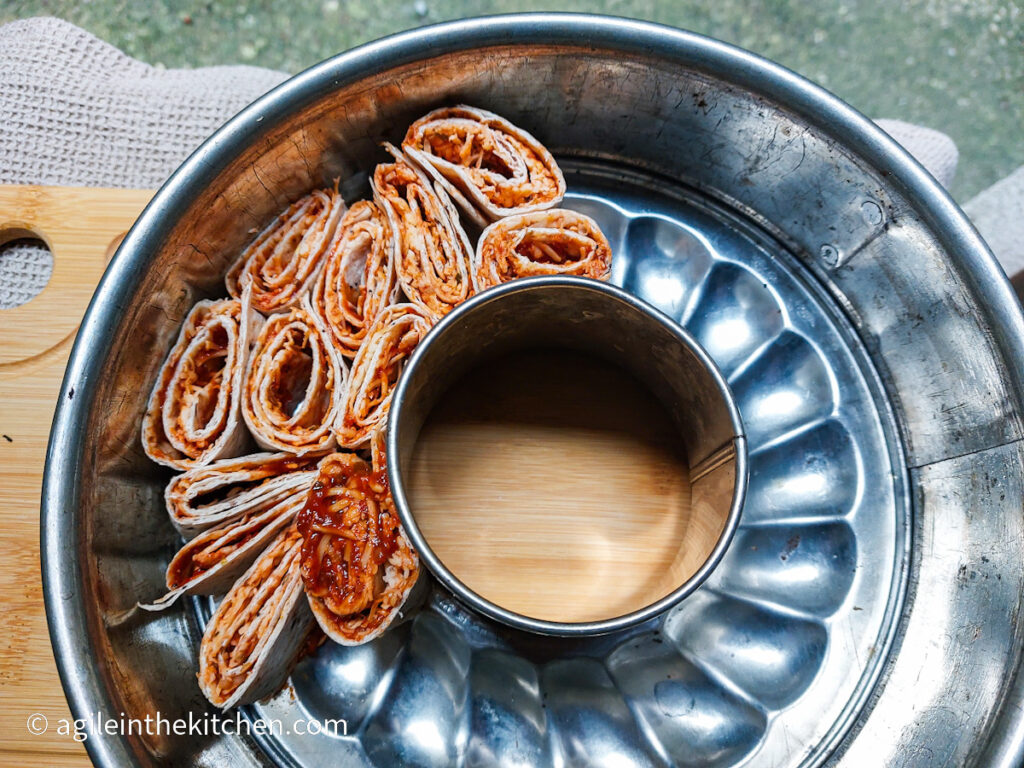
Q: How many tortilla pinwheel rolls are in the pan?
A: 12